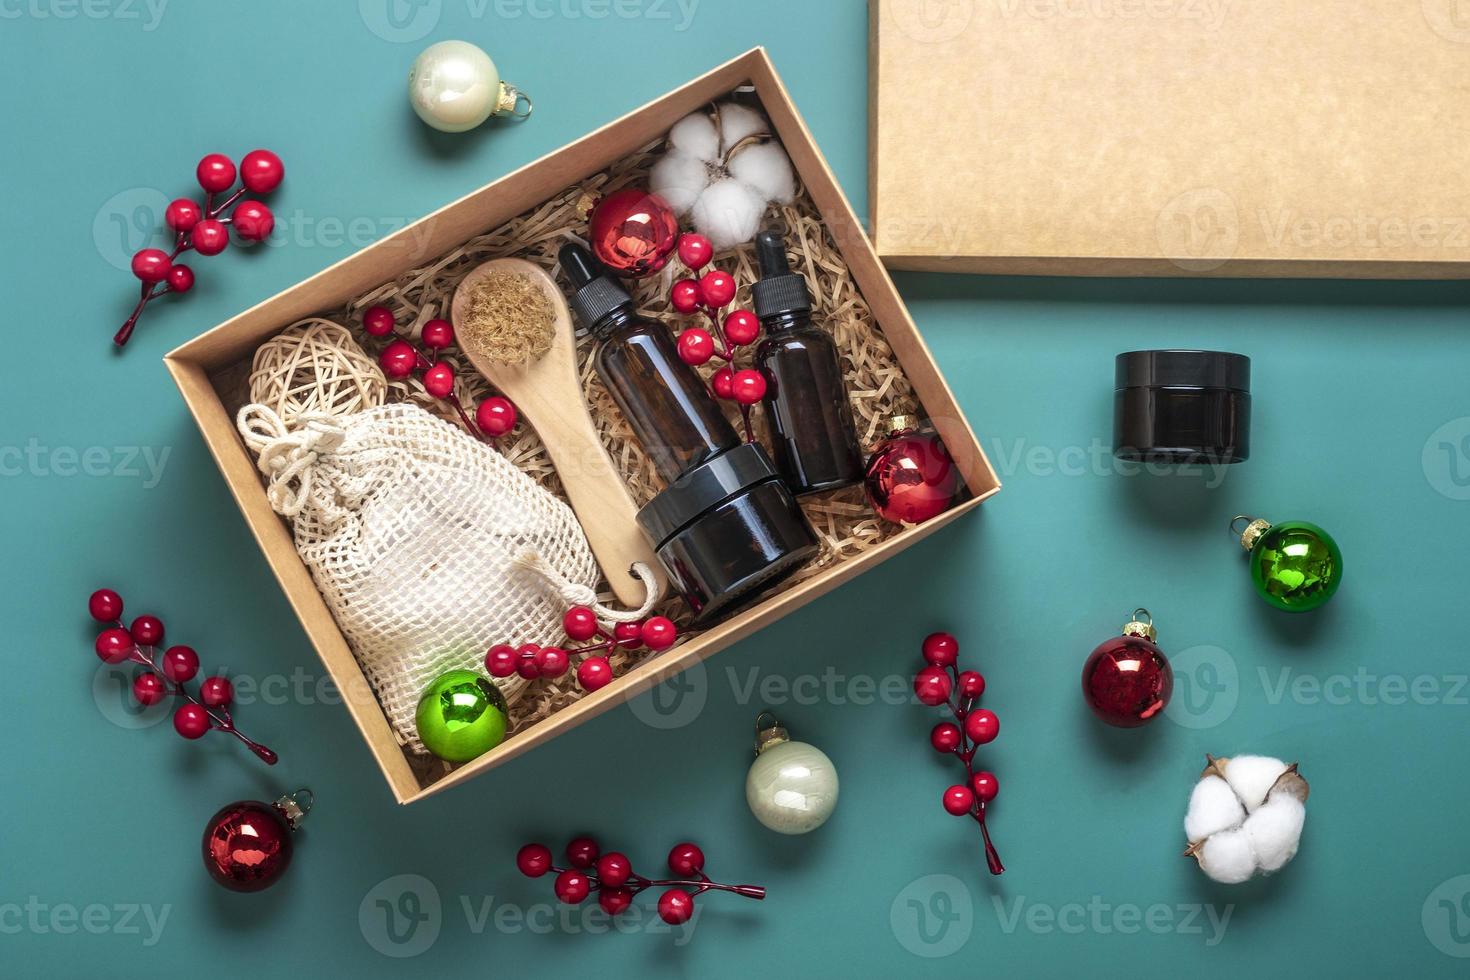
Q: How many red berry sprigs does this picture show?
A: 7